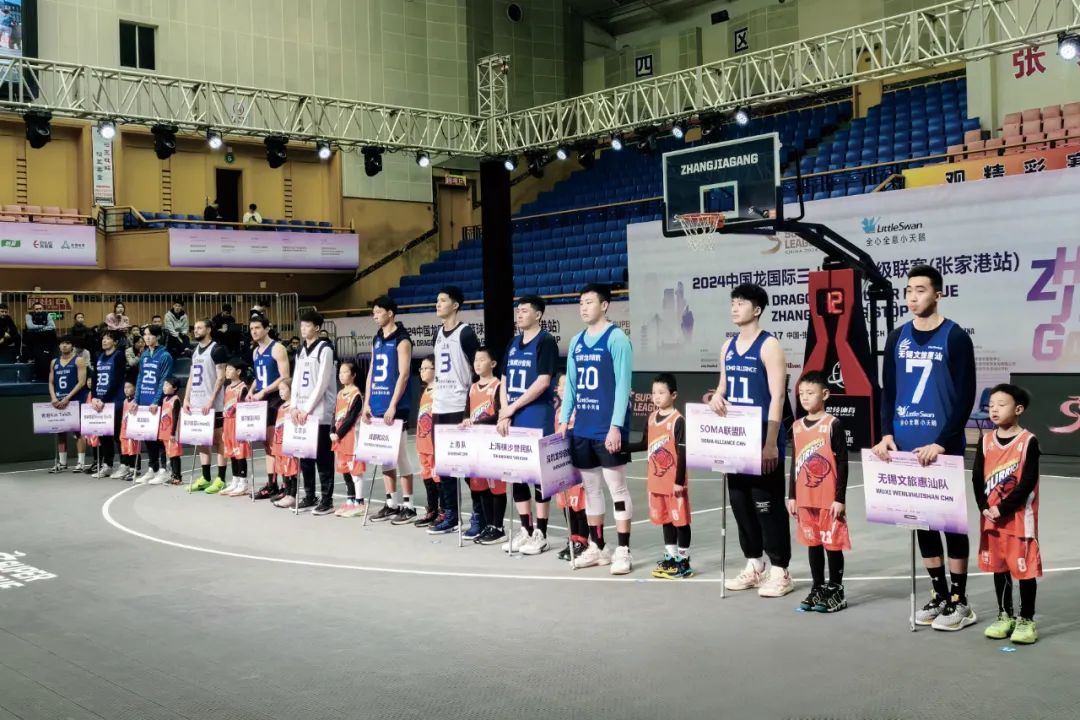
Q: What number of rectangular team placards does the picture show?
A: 12